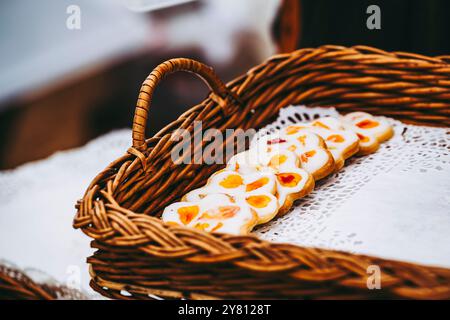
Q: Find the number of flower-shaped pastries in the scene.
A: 6